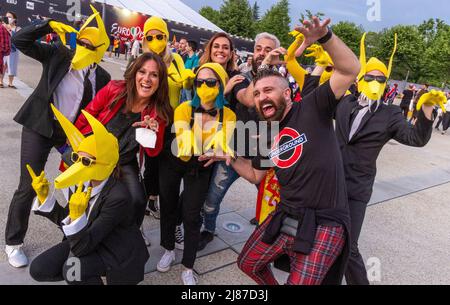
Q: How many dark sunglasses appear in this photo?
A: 5